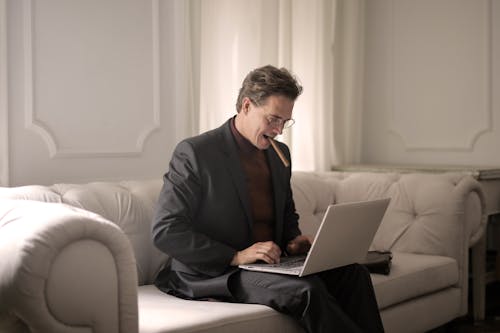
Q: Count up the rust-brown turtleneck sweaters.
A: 1